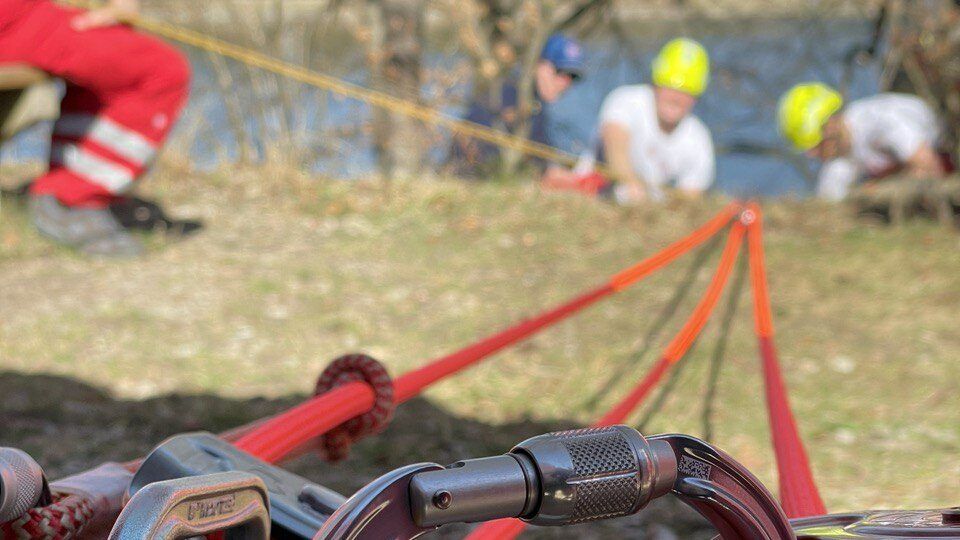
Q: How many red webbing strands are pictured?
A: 3